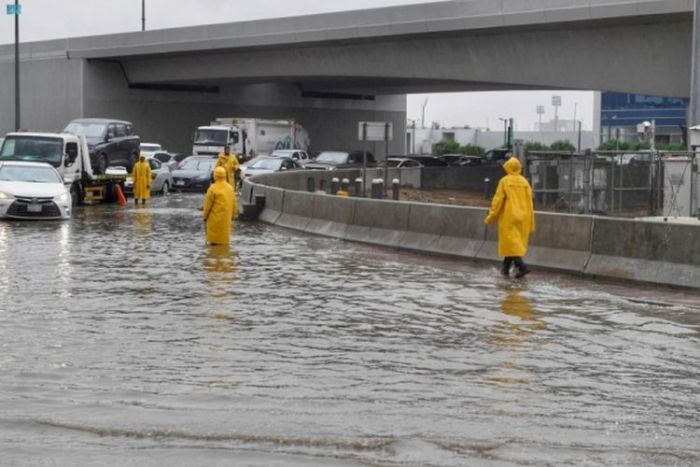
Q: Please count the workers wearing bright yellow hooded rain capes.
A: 4